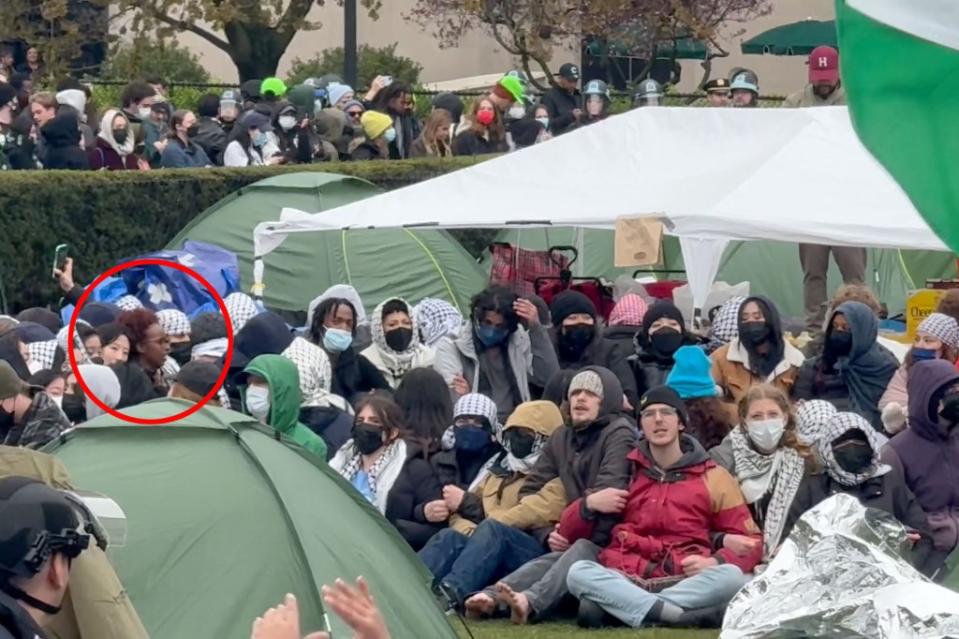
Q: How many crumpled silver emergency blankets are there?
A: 1